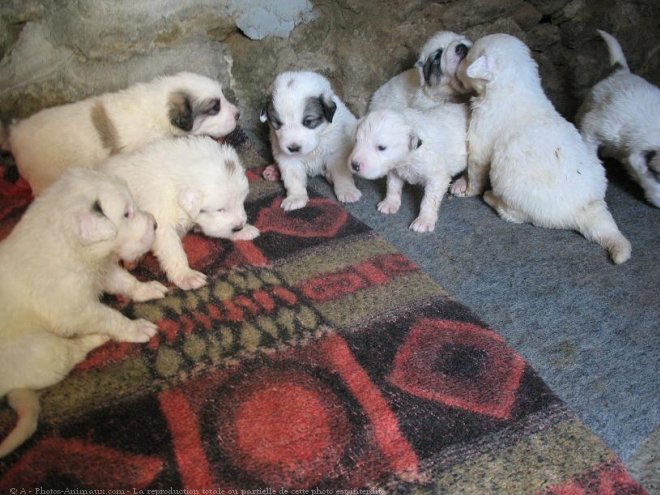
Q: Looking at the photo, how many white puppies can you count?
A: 8